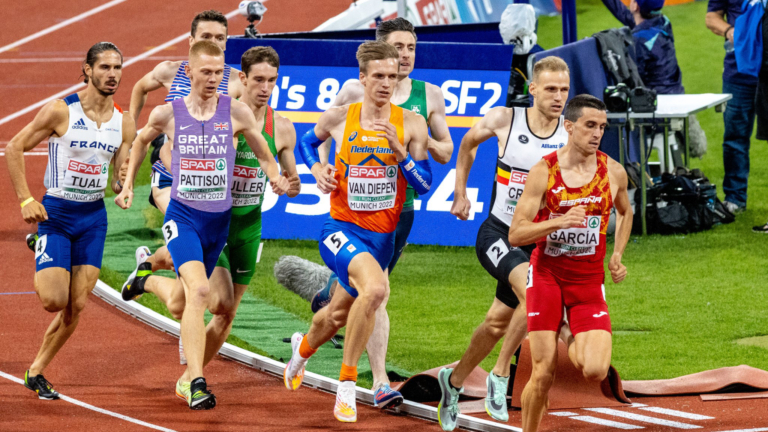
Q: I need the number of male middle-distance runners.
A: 8